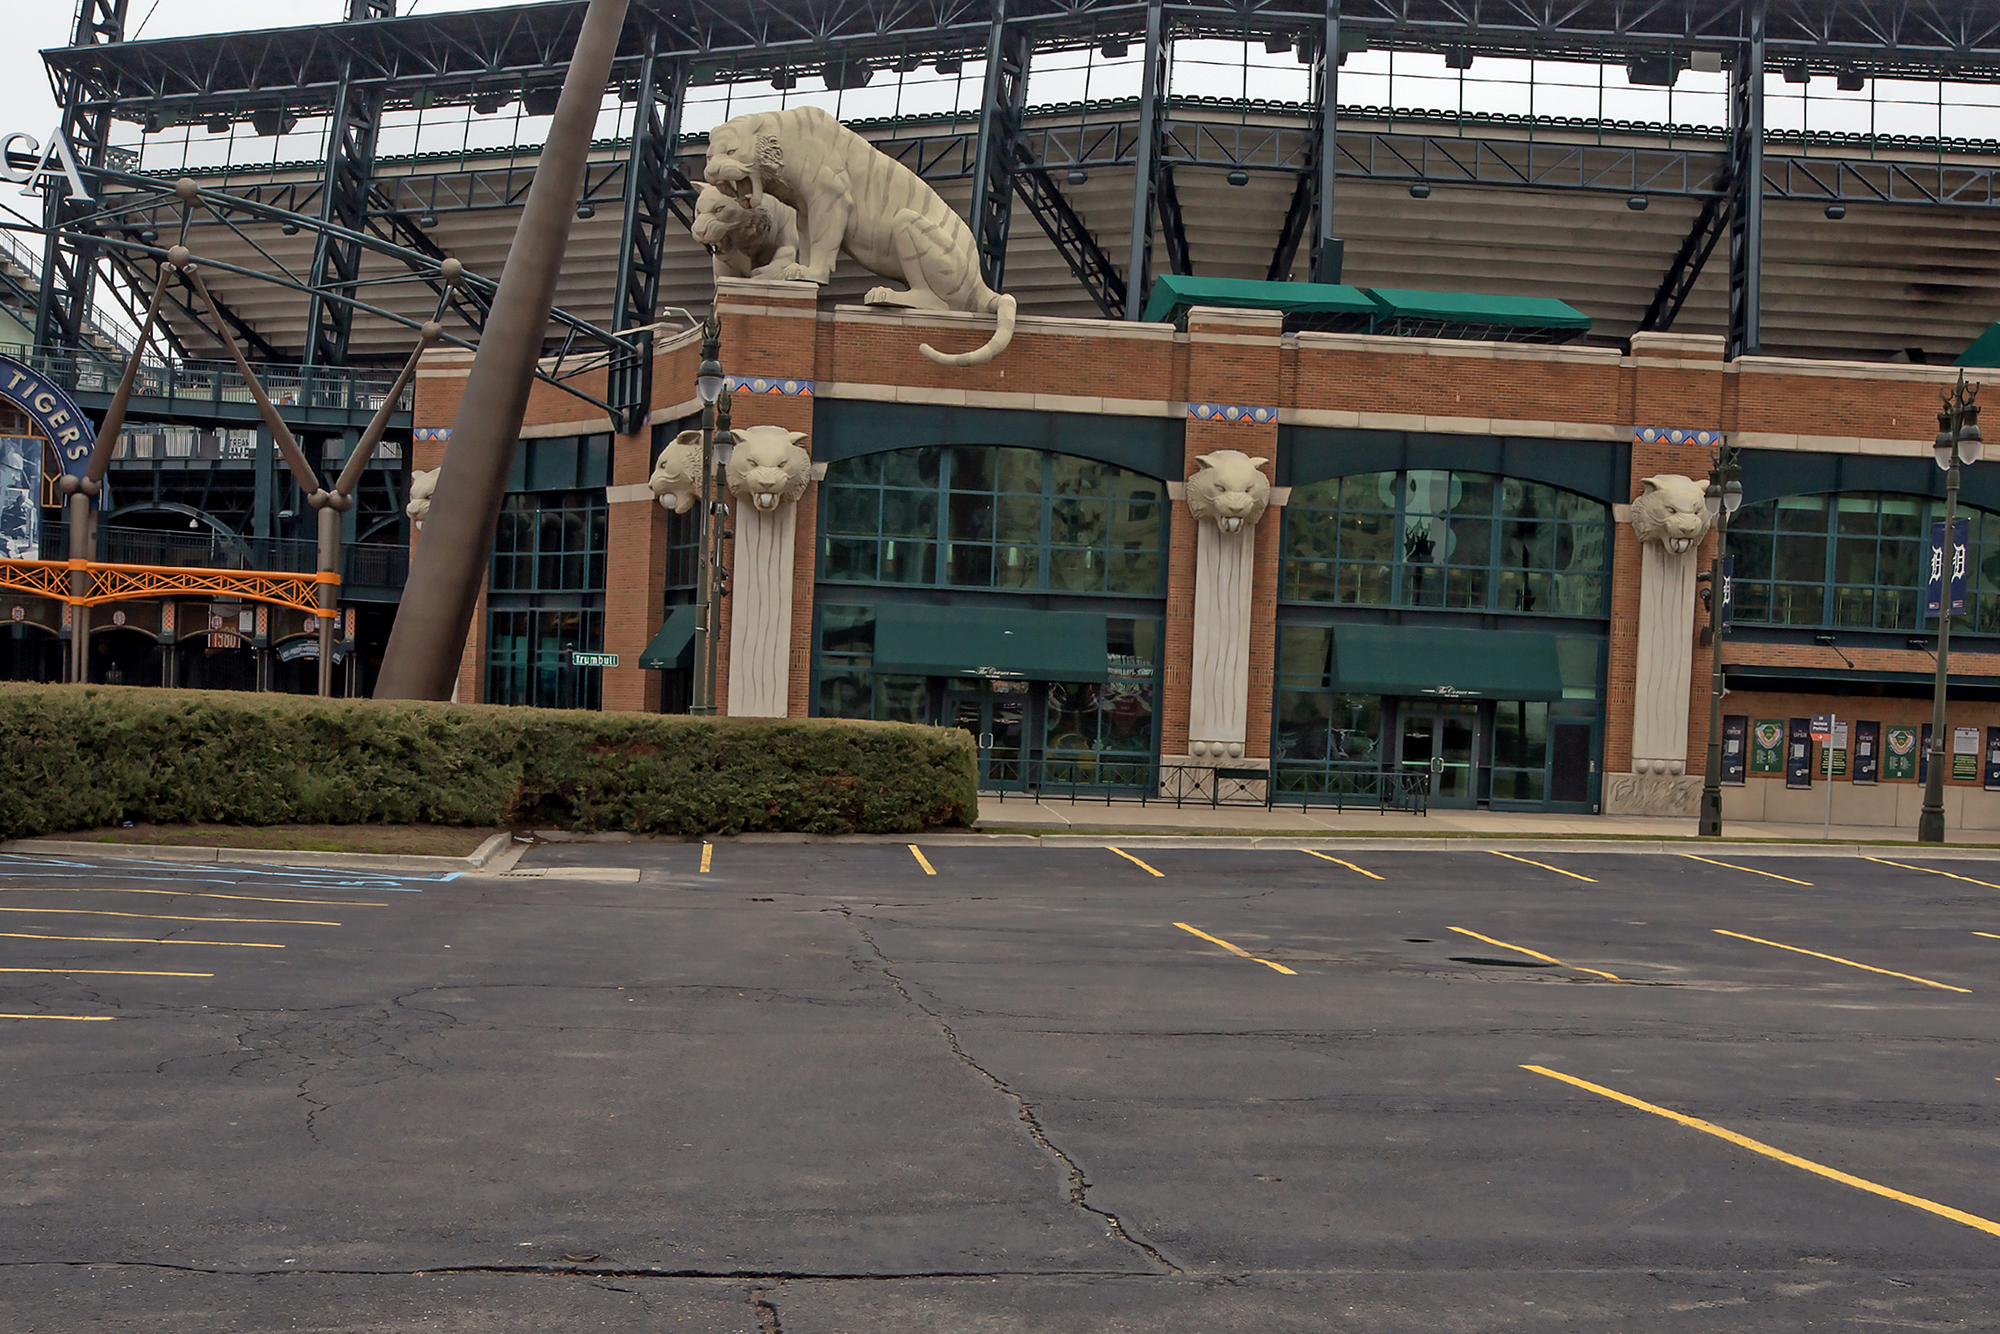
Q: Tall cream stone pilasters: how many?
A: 3